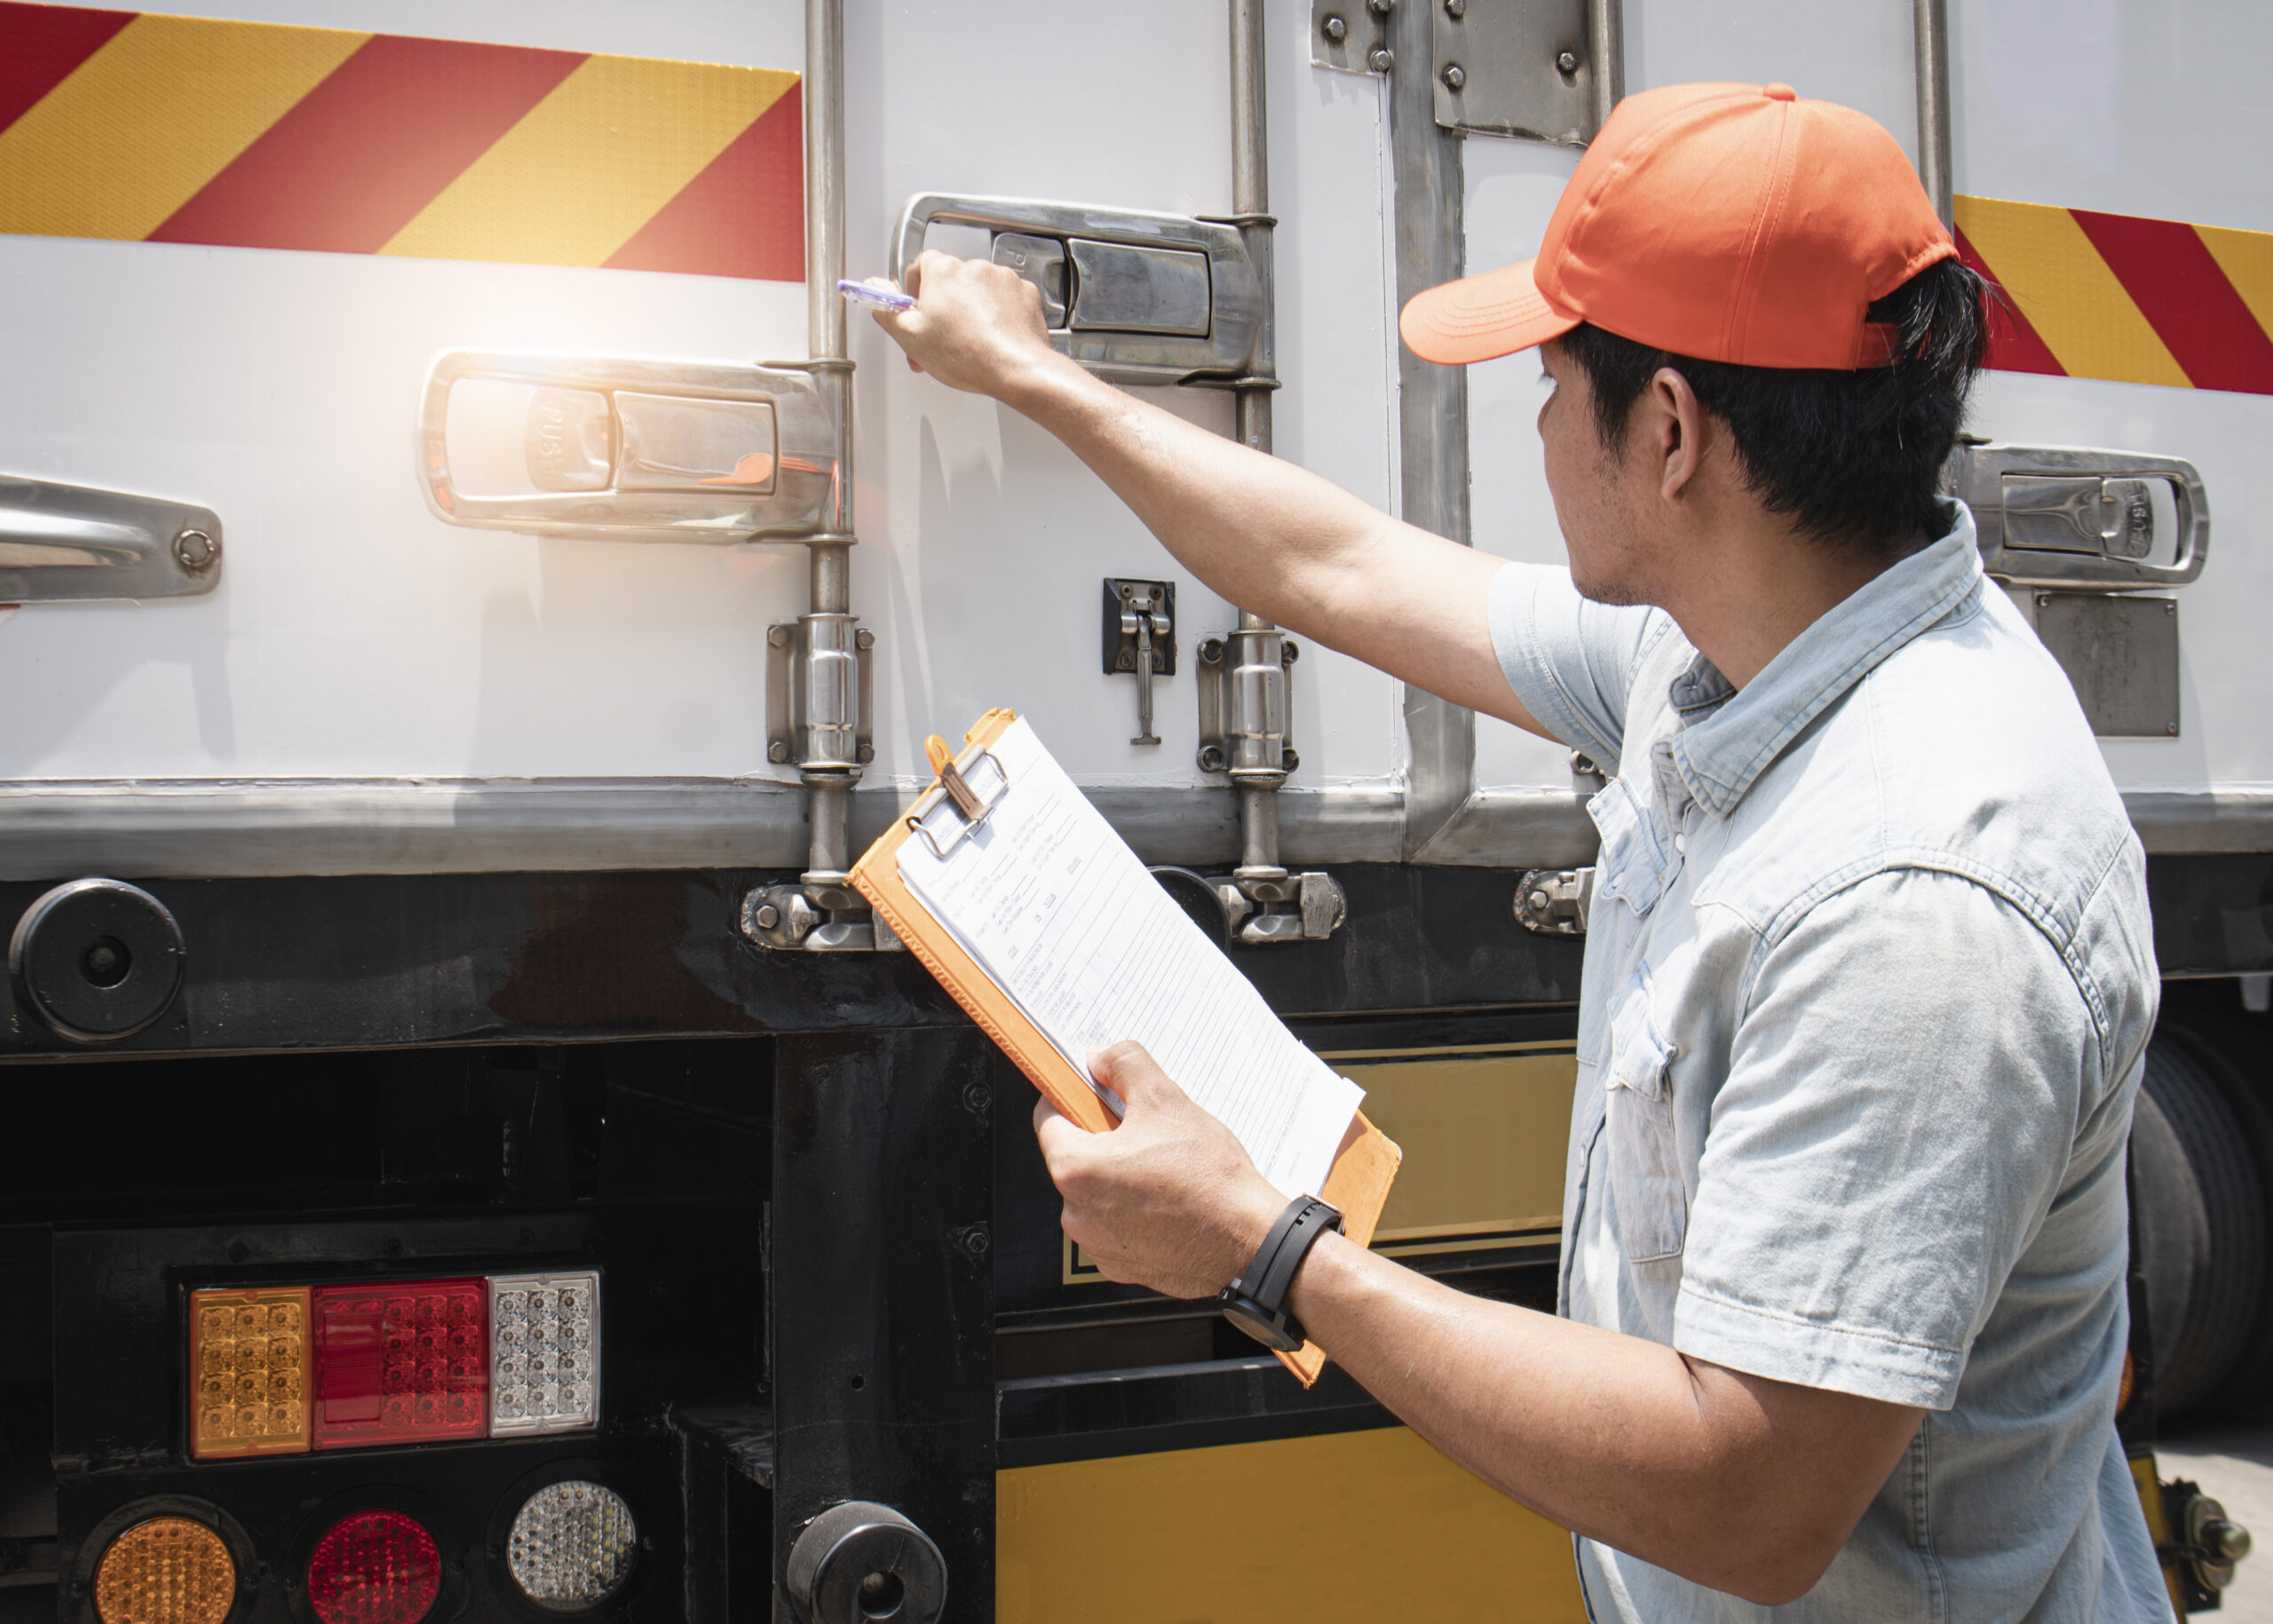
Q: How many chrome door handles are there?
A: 3